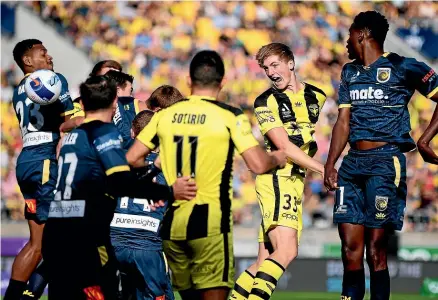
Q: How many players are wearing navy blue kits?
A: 5